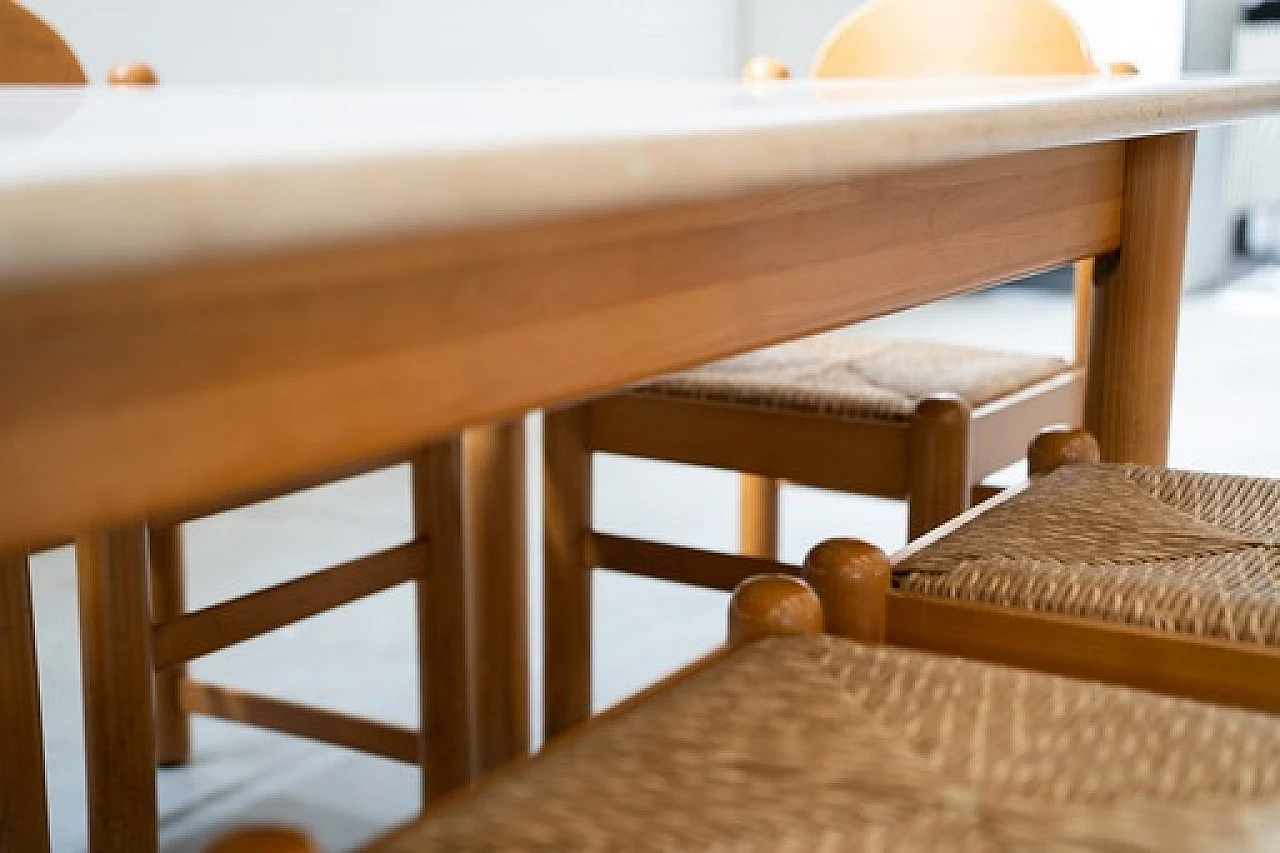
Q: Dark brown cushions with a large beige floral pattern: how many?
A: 0